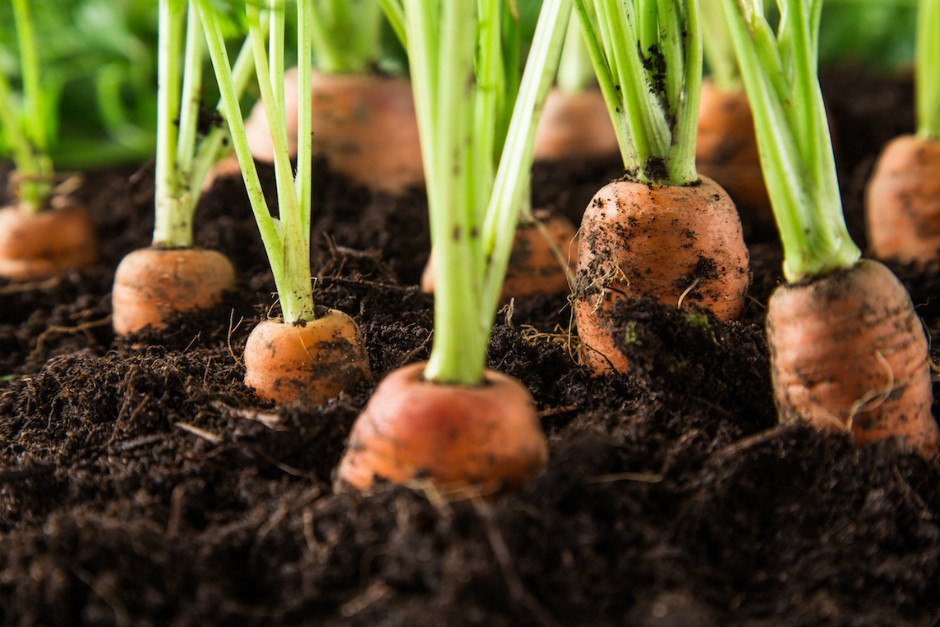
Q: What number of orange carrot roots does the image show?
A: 11